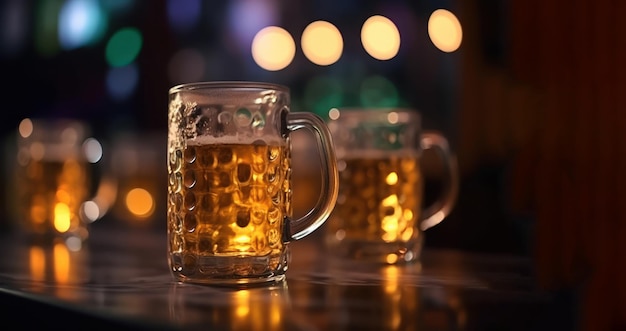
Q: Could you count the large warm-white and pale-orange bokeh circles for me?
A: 4